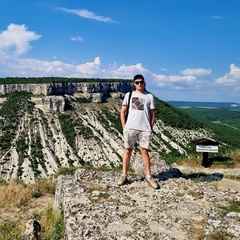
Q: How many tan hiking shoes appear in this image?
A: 2